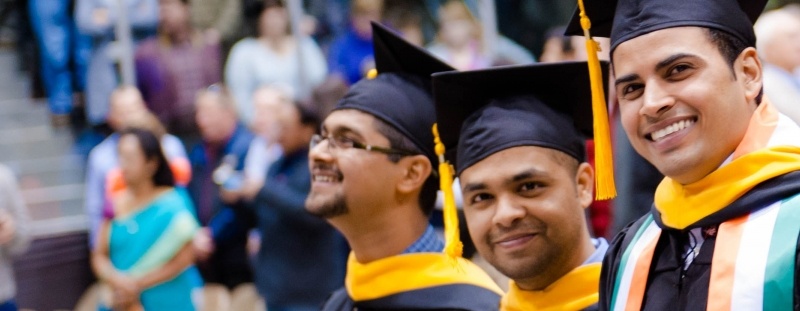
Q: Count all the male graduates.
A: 3